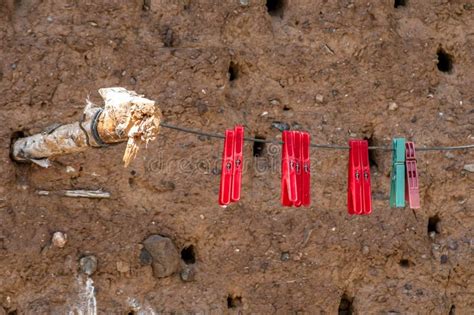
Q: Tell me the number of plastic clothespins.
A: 9